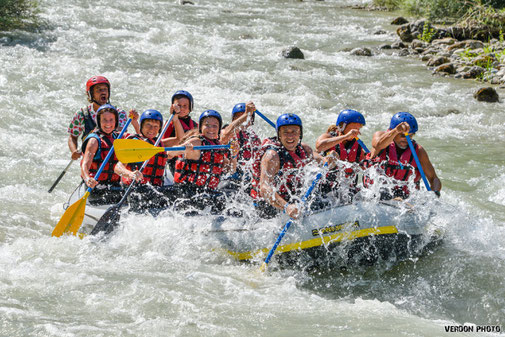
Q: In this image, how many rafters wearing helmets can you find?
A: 9